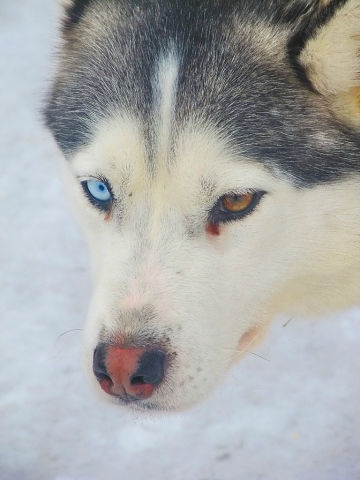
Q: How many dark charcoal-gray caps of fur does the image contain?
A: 1